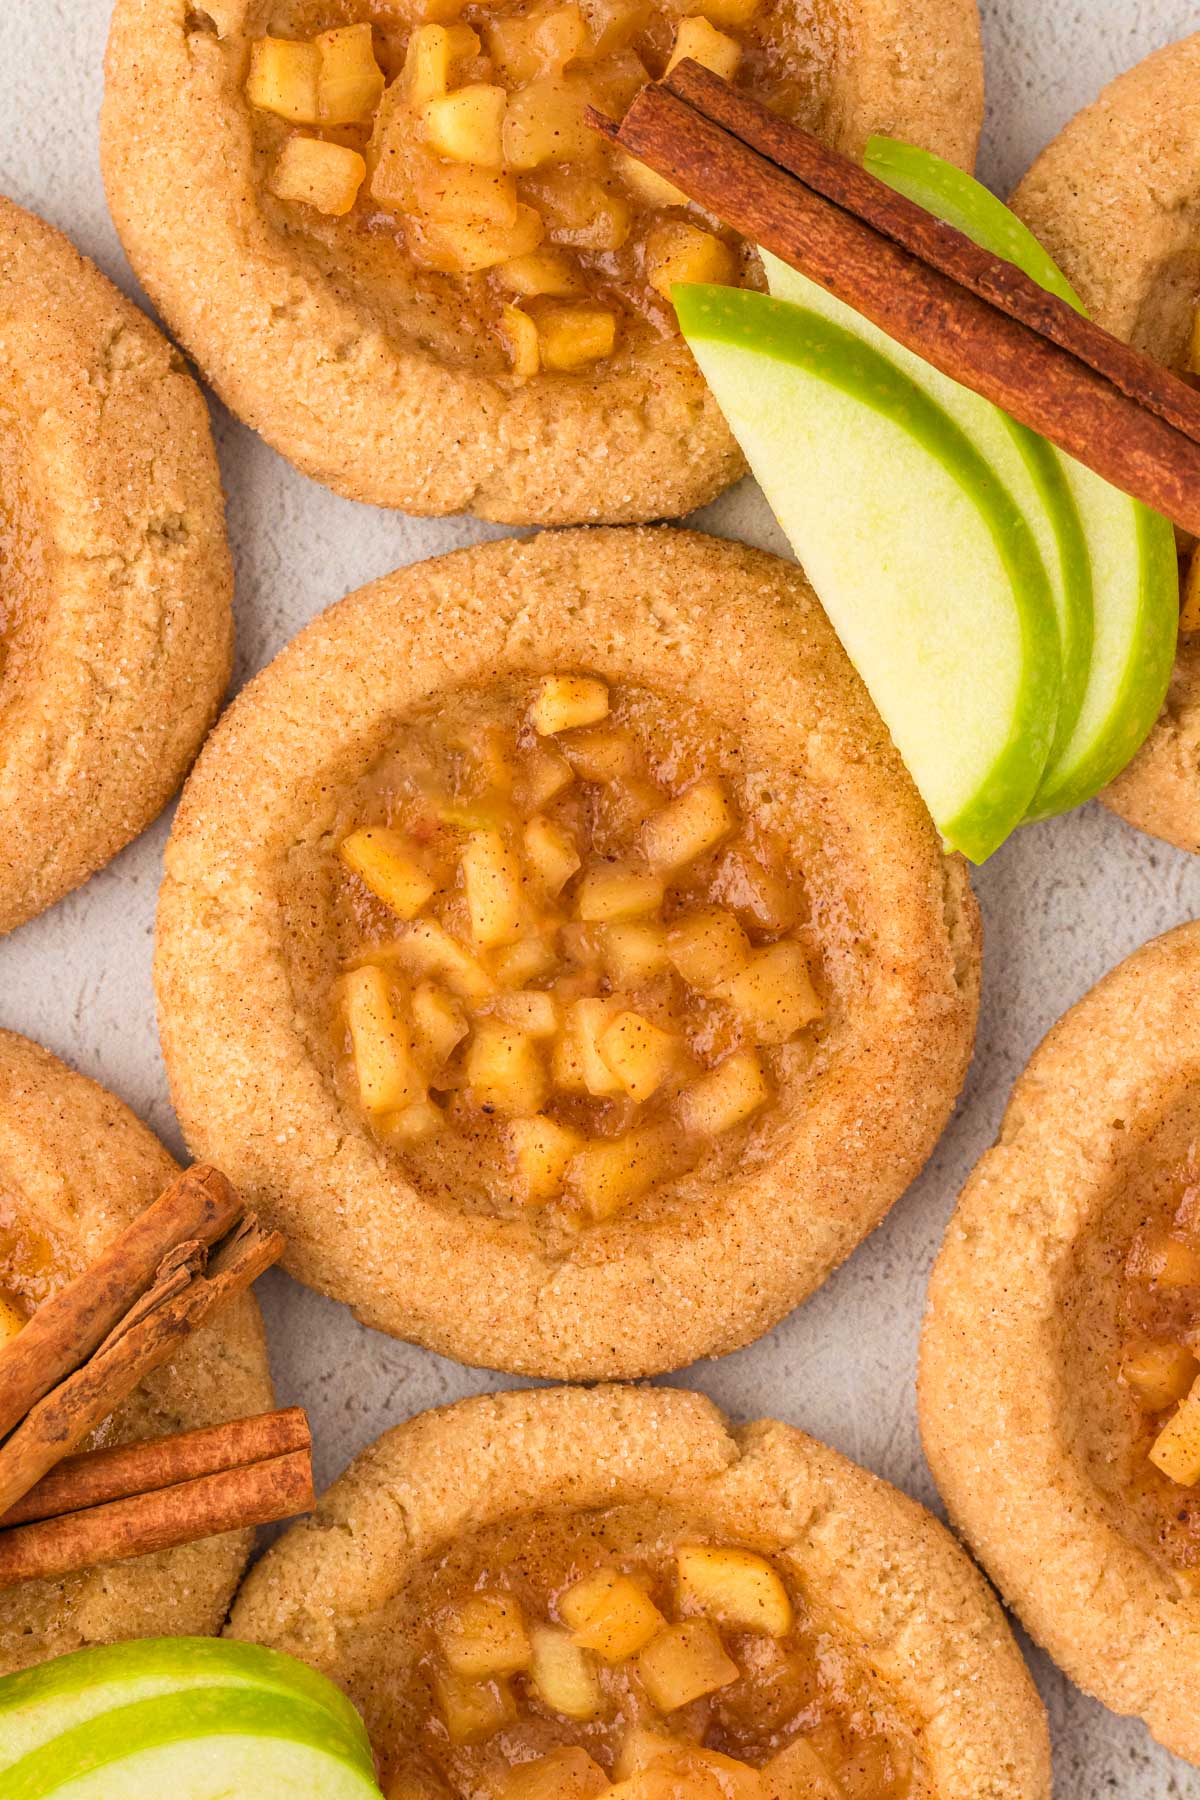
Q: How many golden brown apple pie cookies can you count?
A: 7